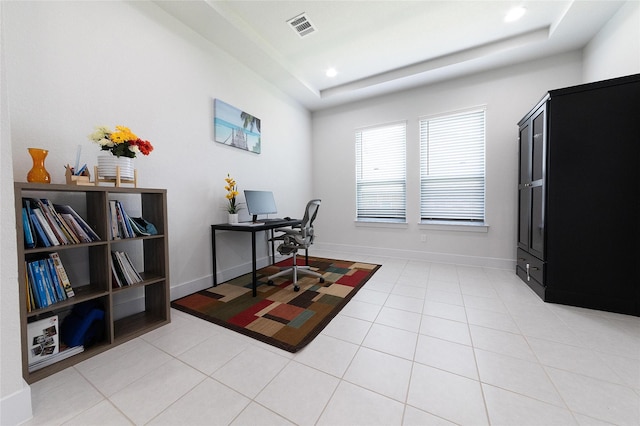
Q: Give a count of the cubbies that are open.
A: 1